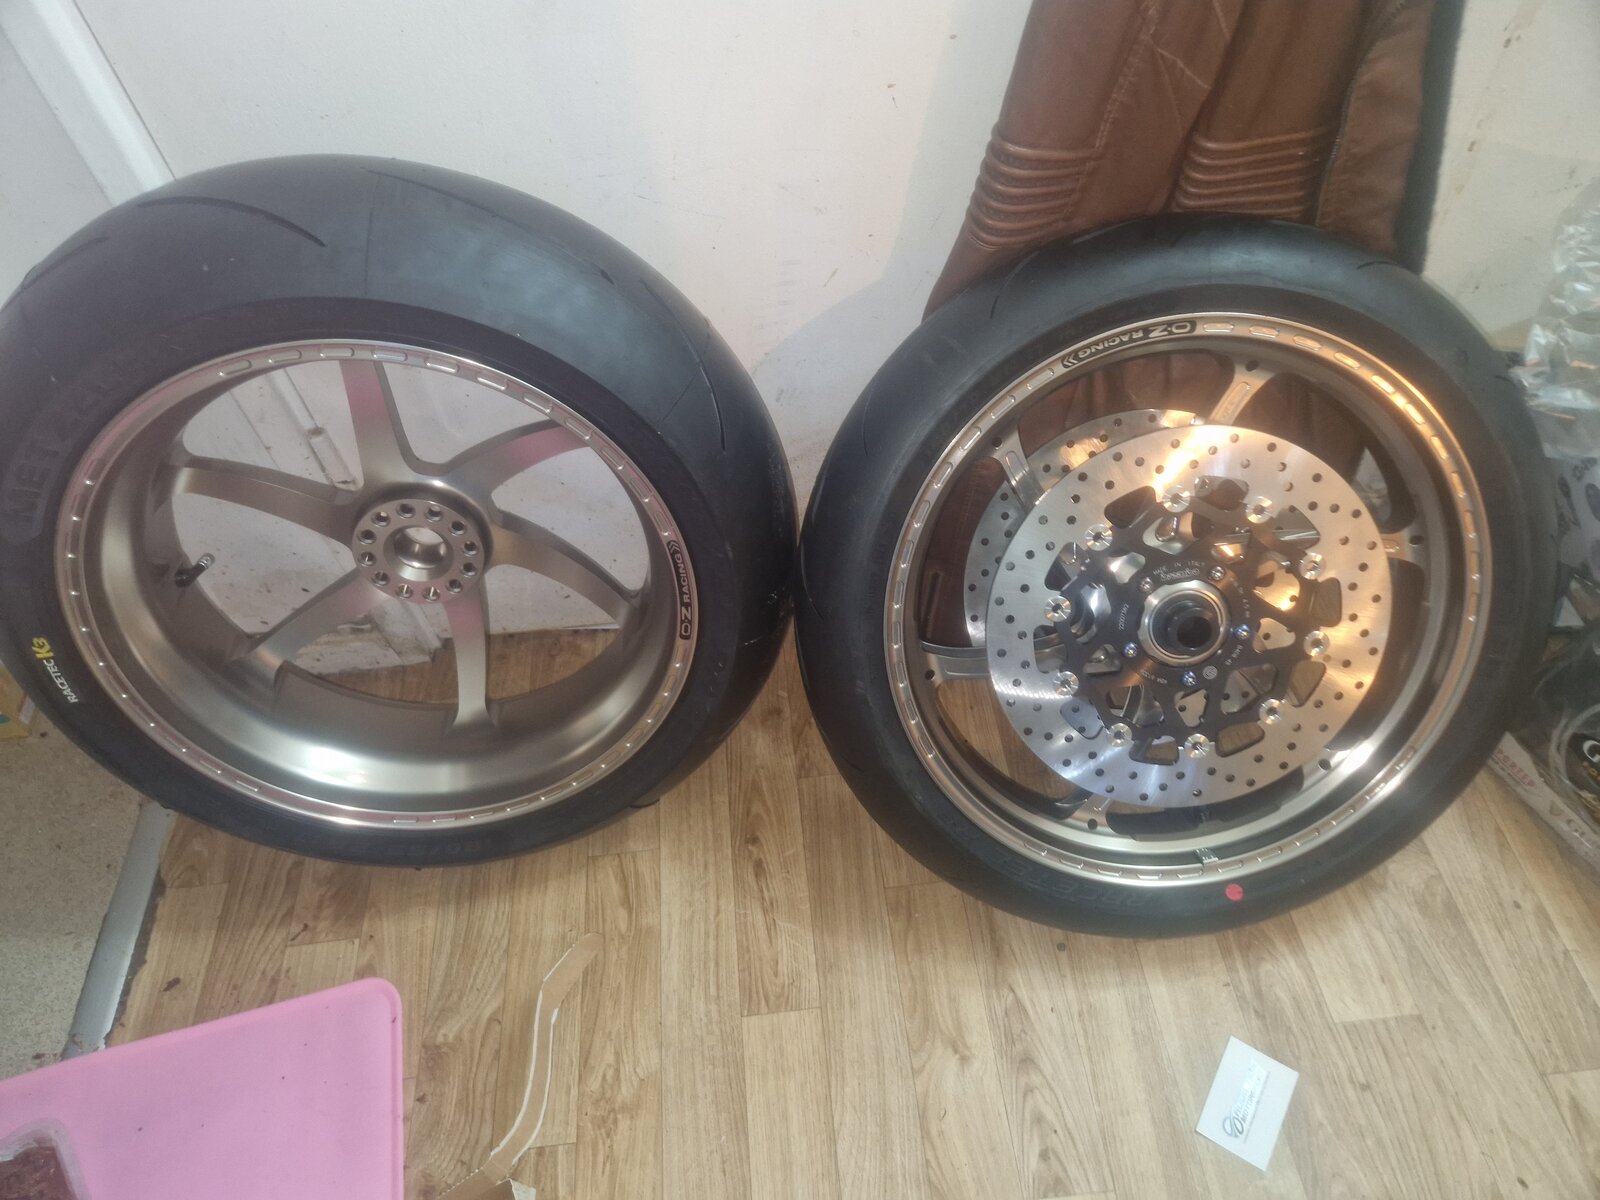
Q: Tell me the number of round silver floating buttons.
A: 10